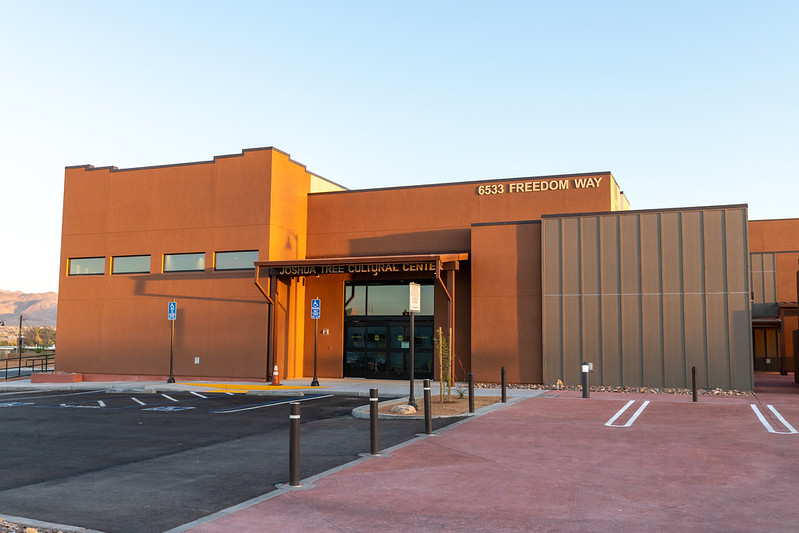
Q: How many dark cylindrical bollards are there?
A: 7